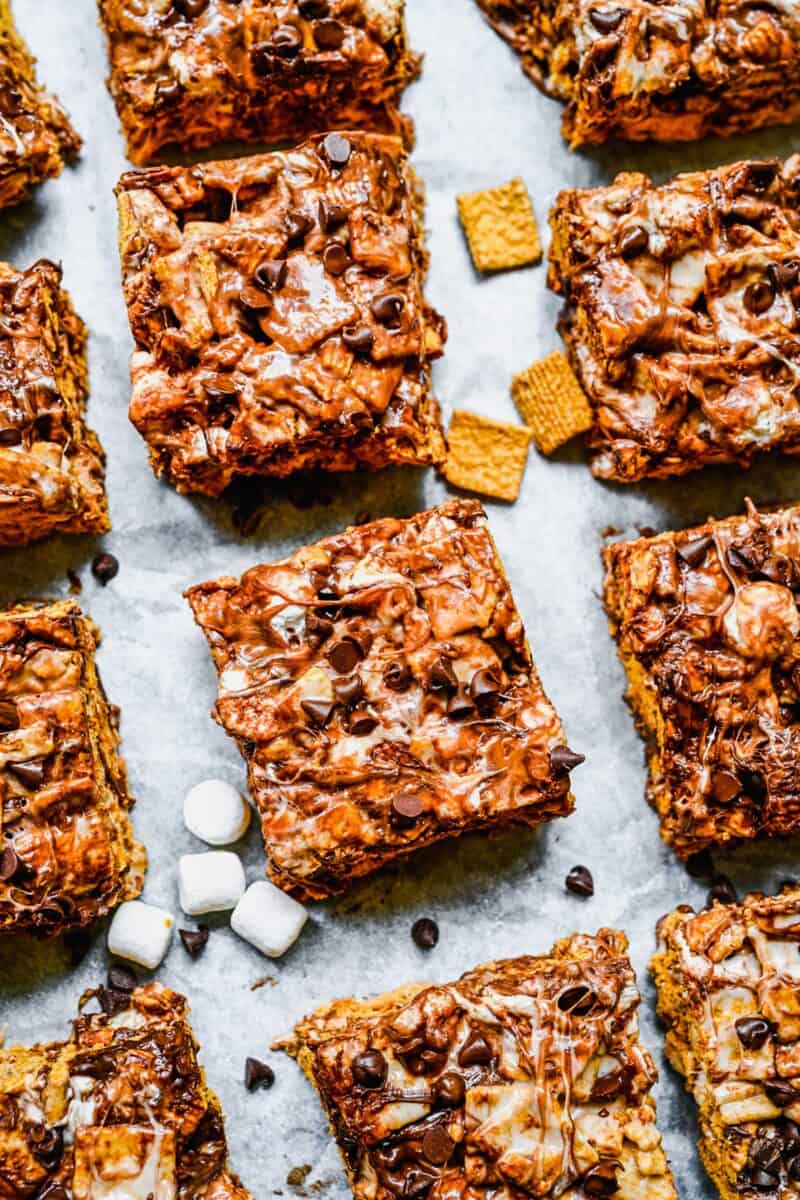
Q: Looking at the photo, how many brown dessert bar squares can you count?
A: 12